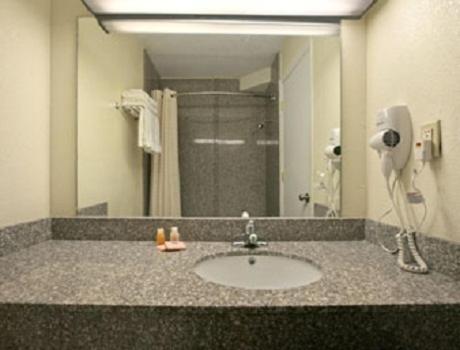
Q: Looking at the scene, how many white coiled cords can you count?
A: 1